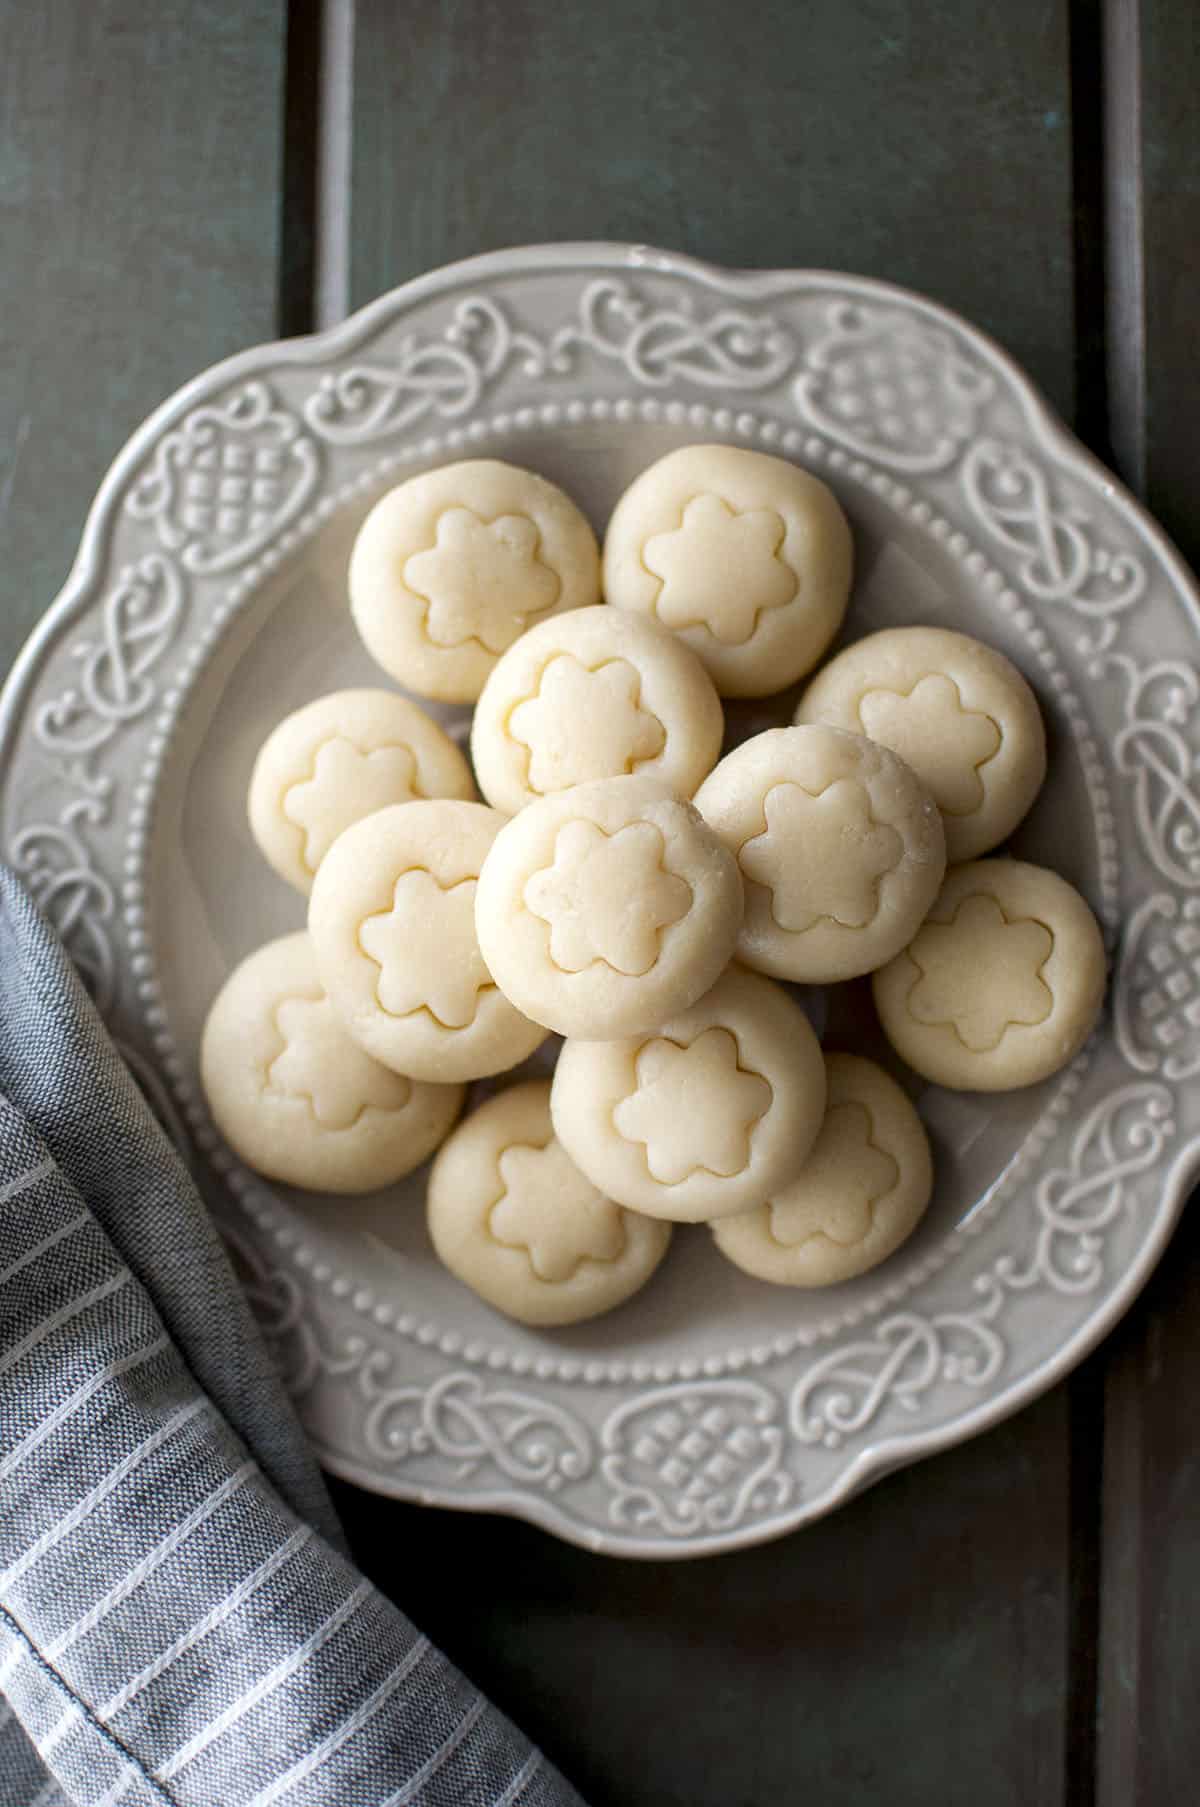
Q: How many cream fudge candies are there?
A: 13